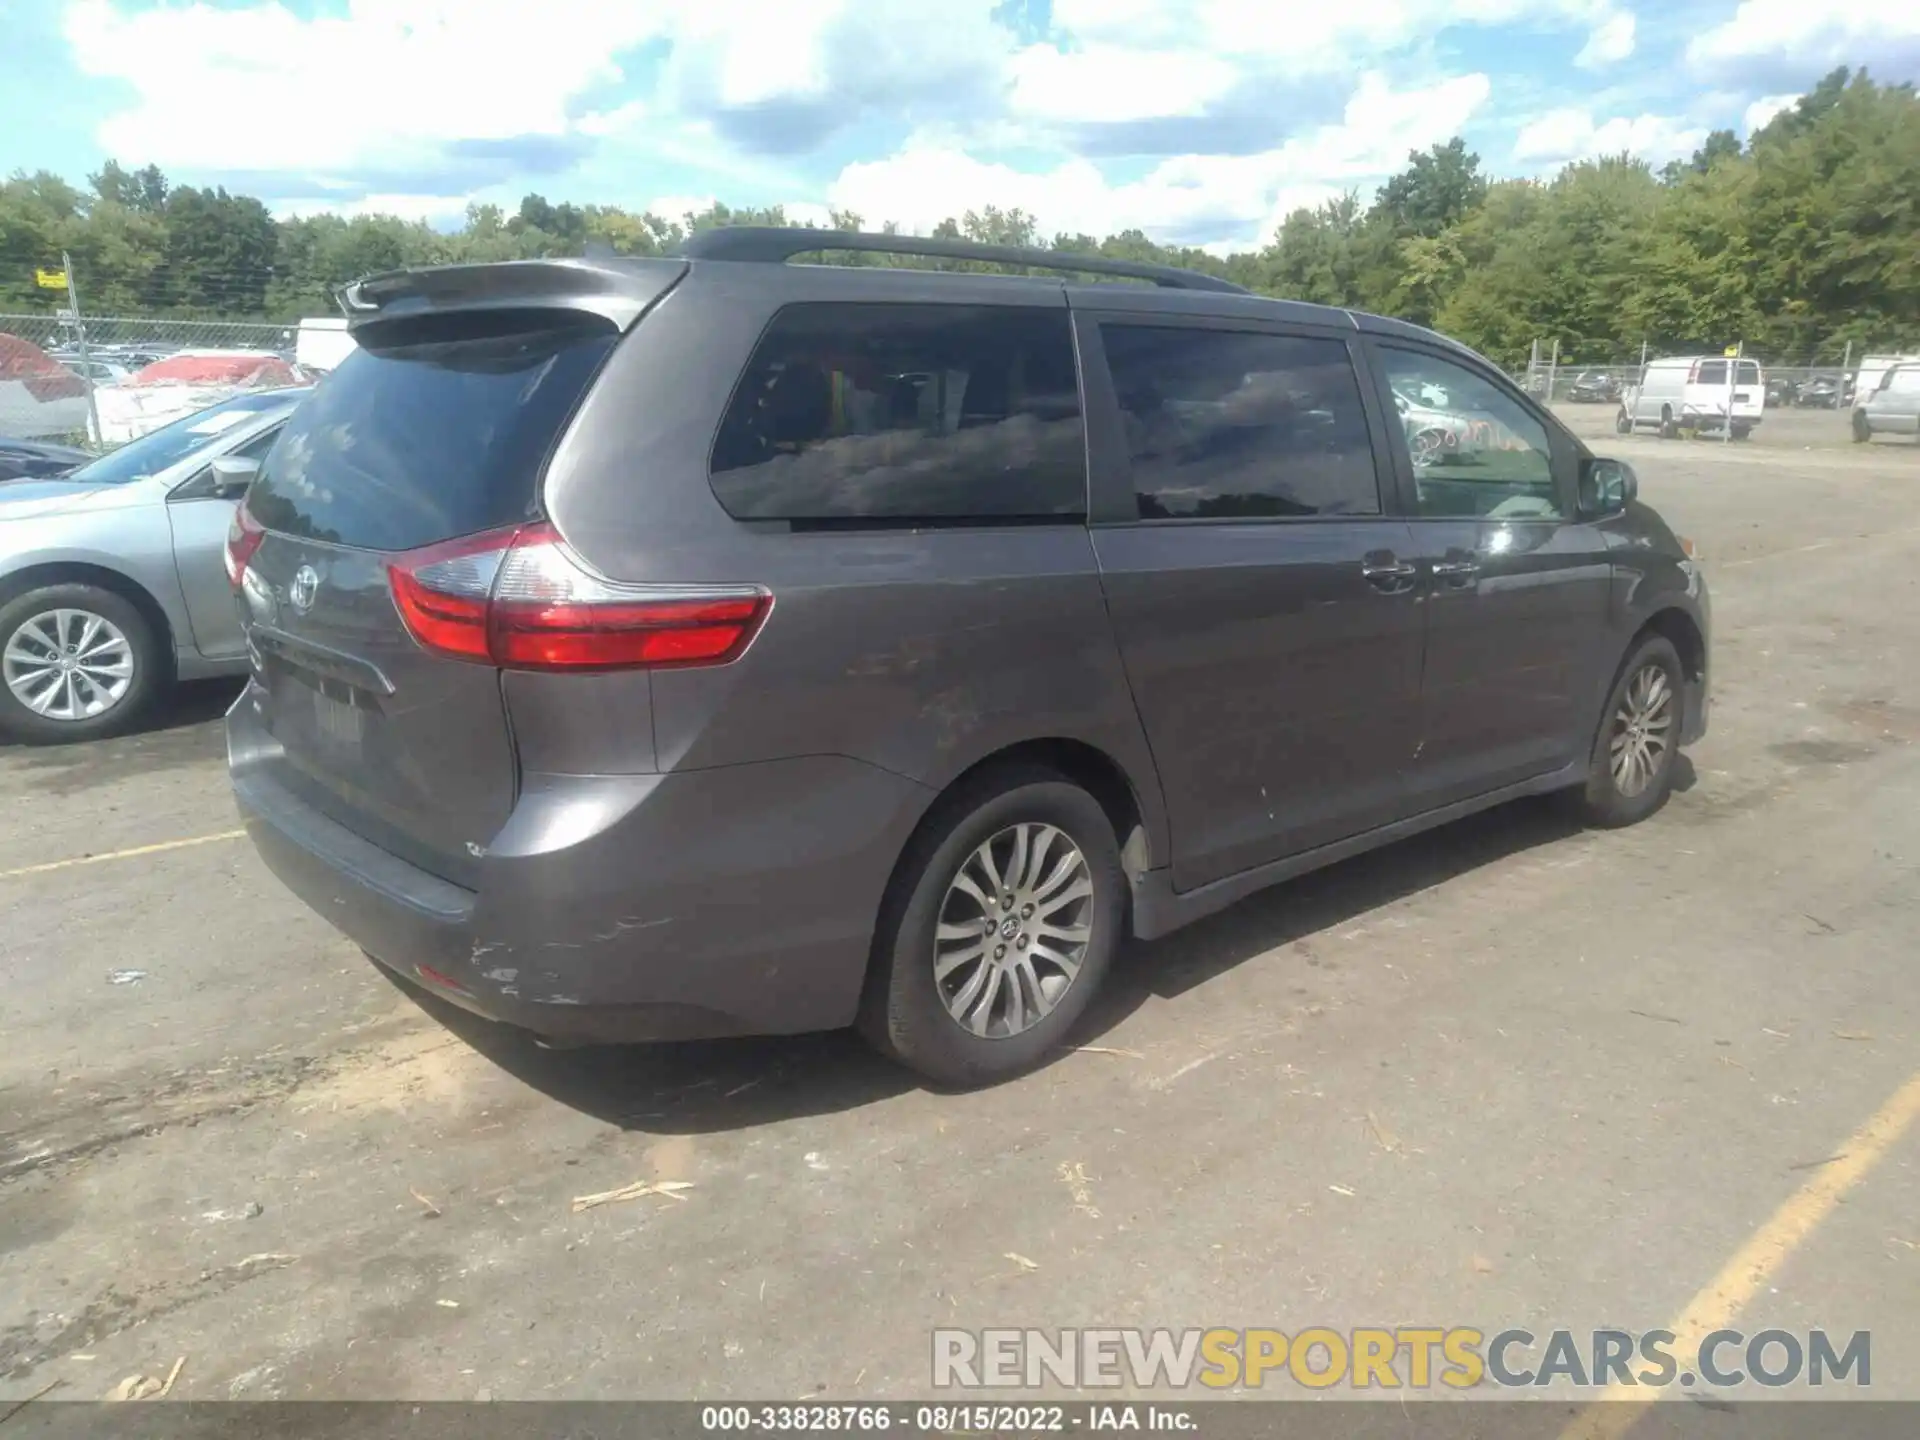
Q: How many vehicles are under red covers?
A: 2